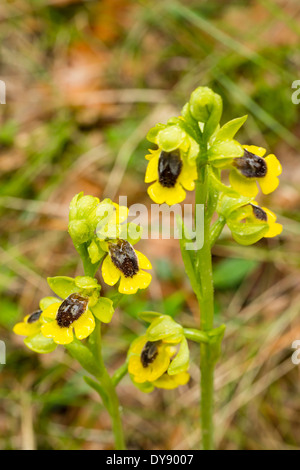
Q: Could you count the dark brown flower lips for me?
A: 7